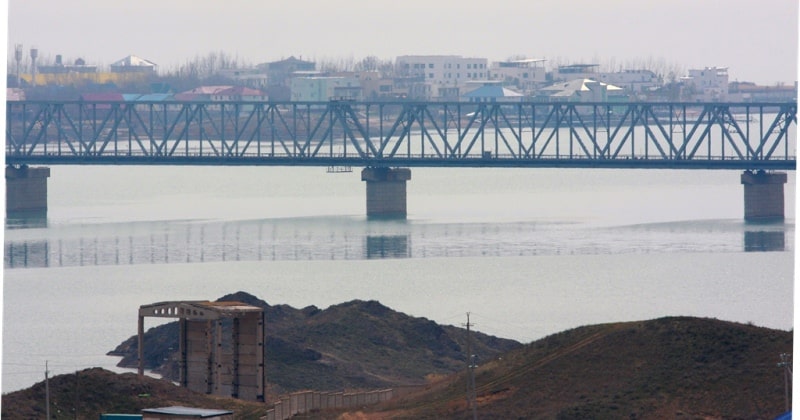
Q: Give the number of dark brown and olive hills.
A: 3